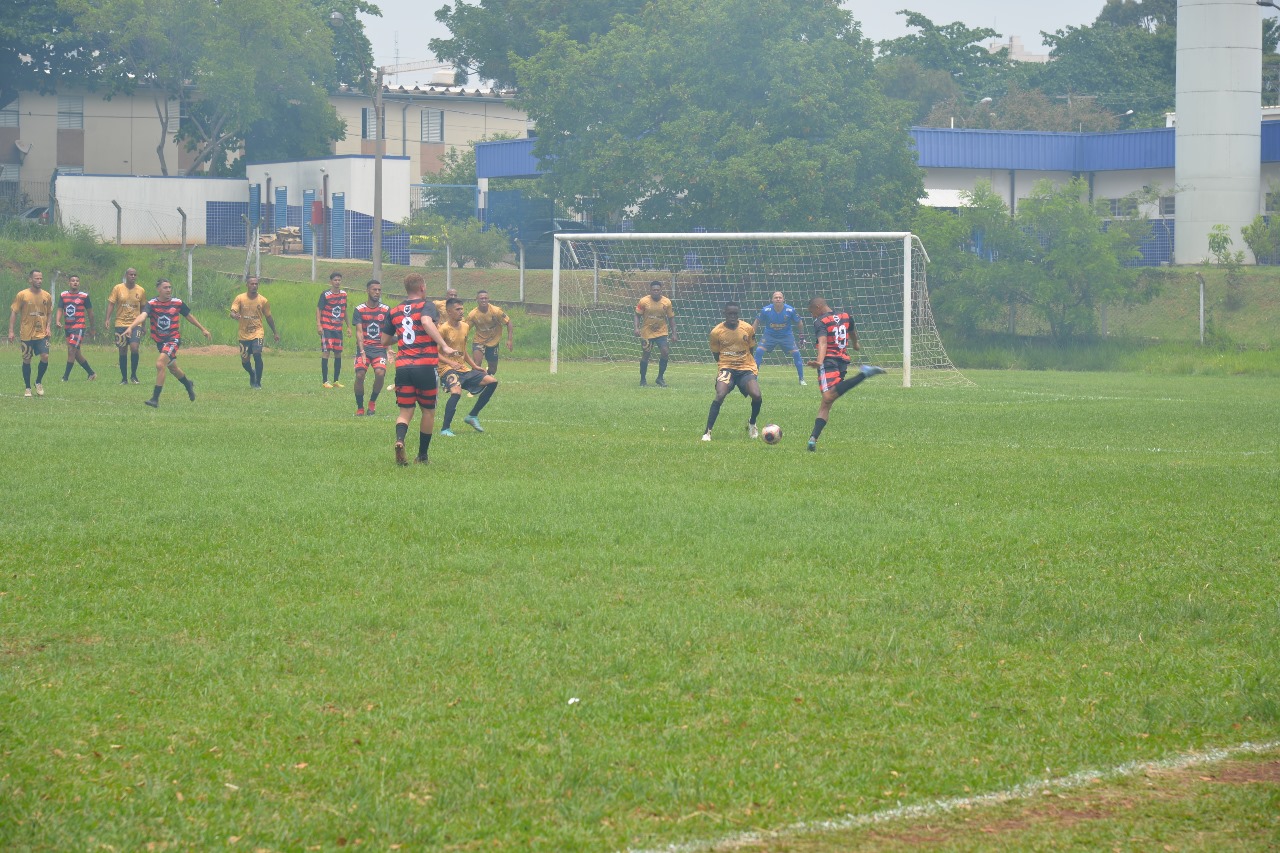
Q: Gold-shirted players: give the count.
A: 8